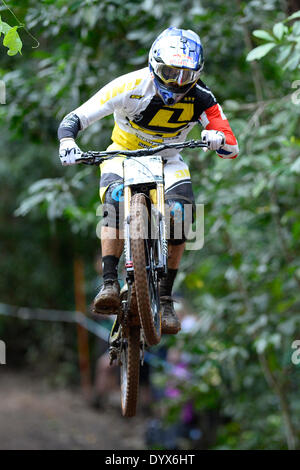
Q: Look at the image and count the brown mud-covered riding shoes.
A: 2